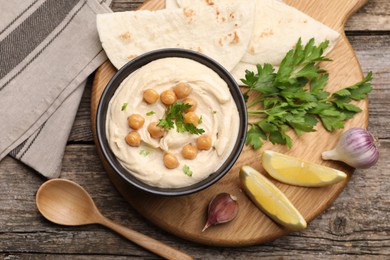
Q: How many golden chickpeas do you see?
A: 11